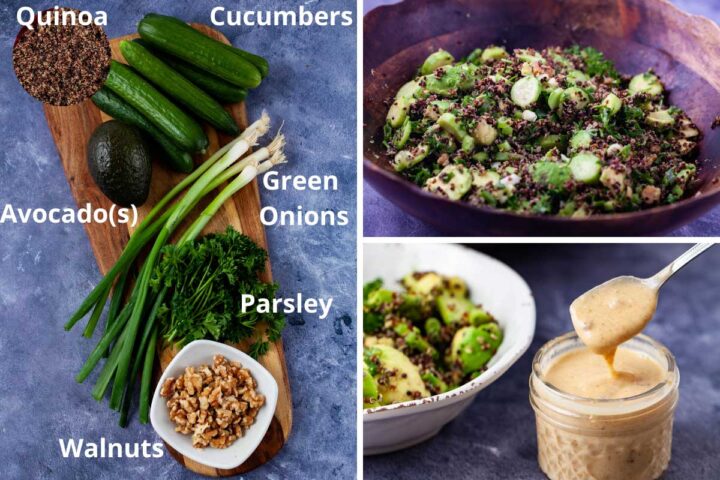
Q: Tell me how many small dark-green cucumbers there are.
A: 6